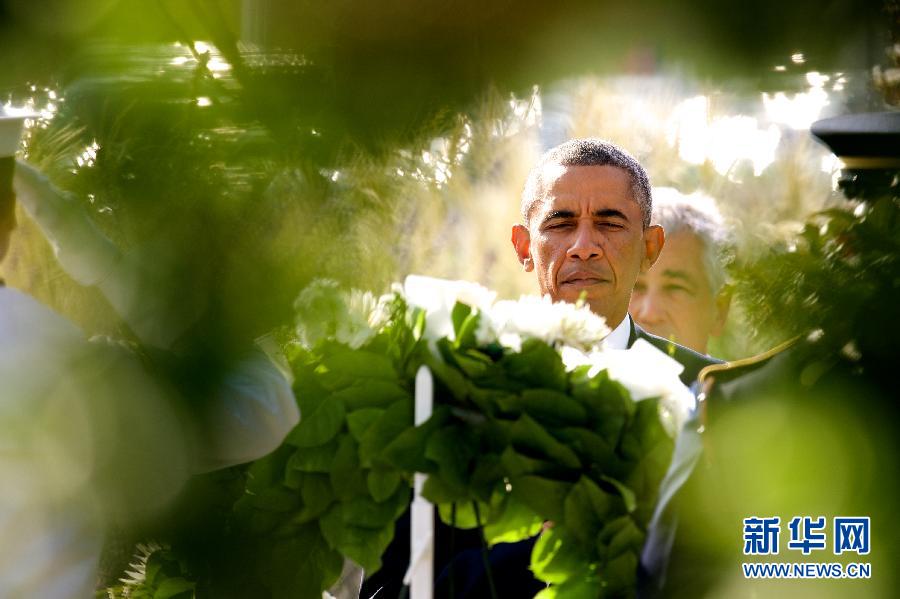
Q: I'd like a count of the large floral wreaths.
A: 1